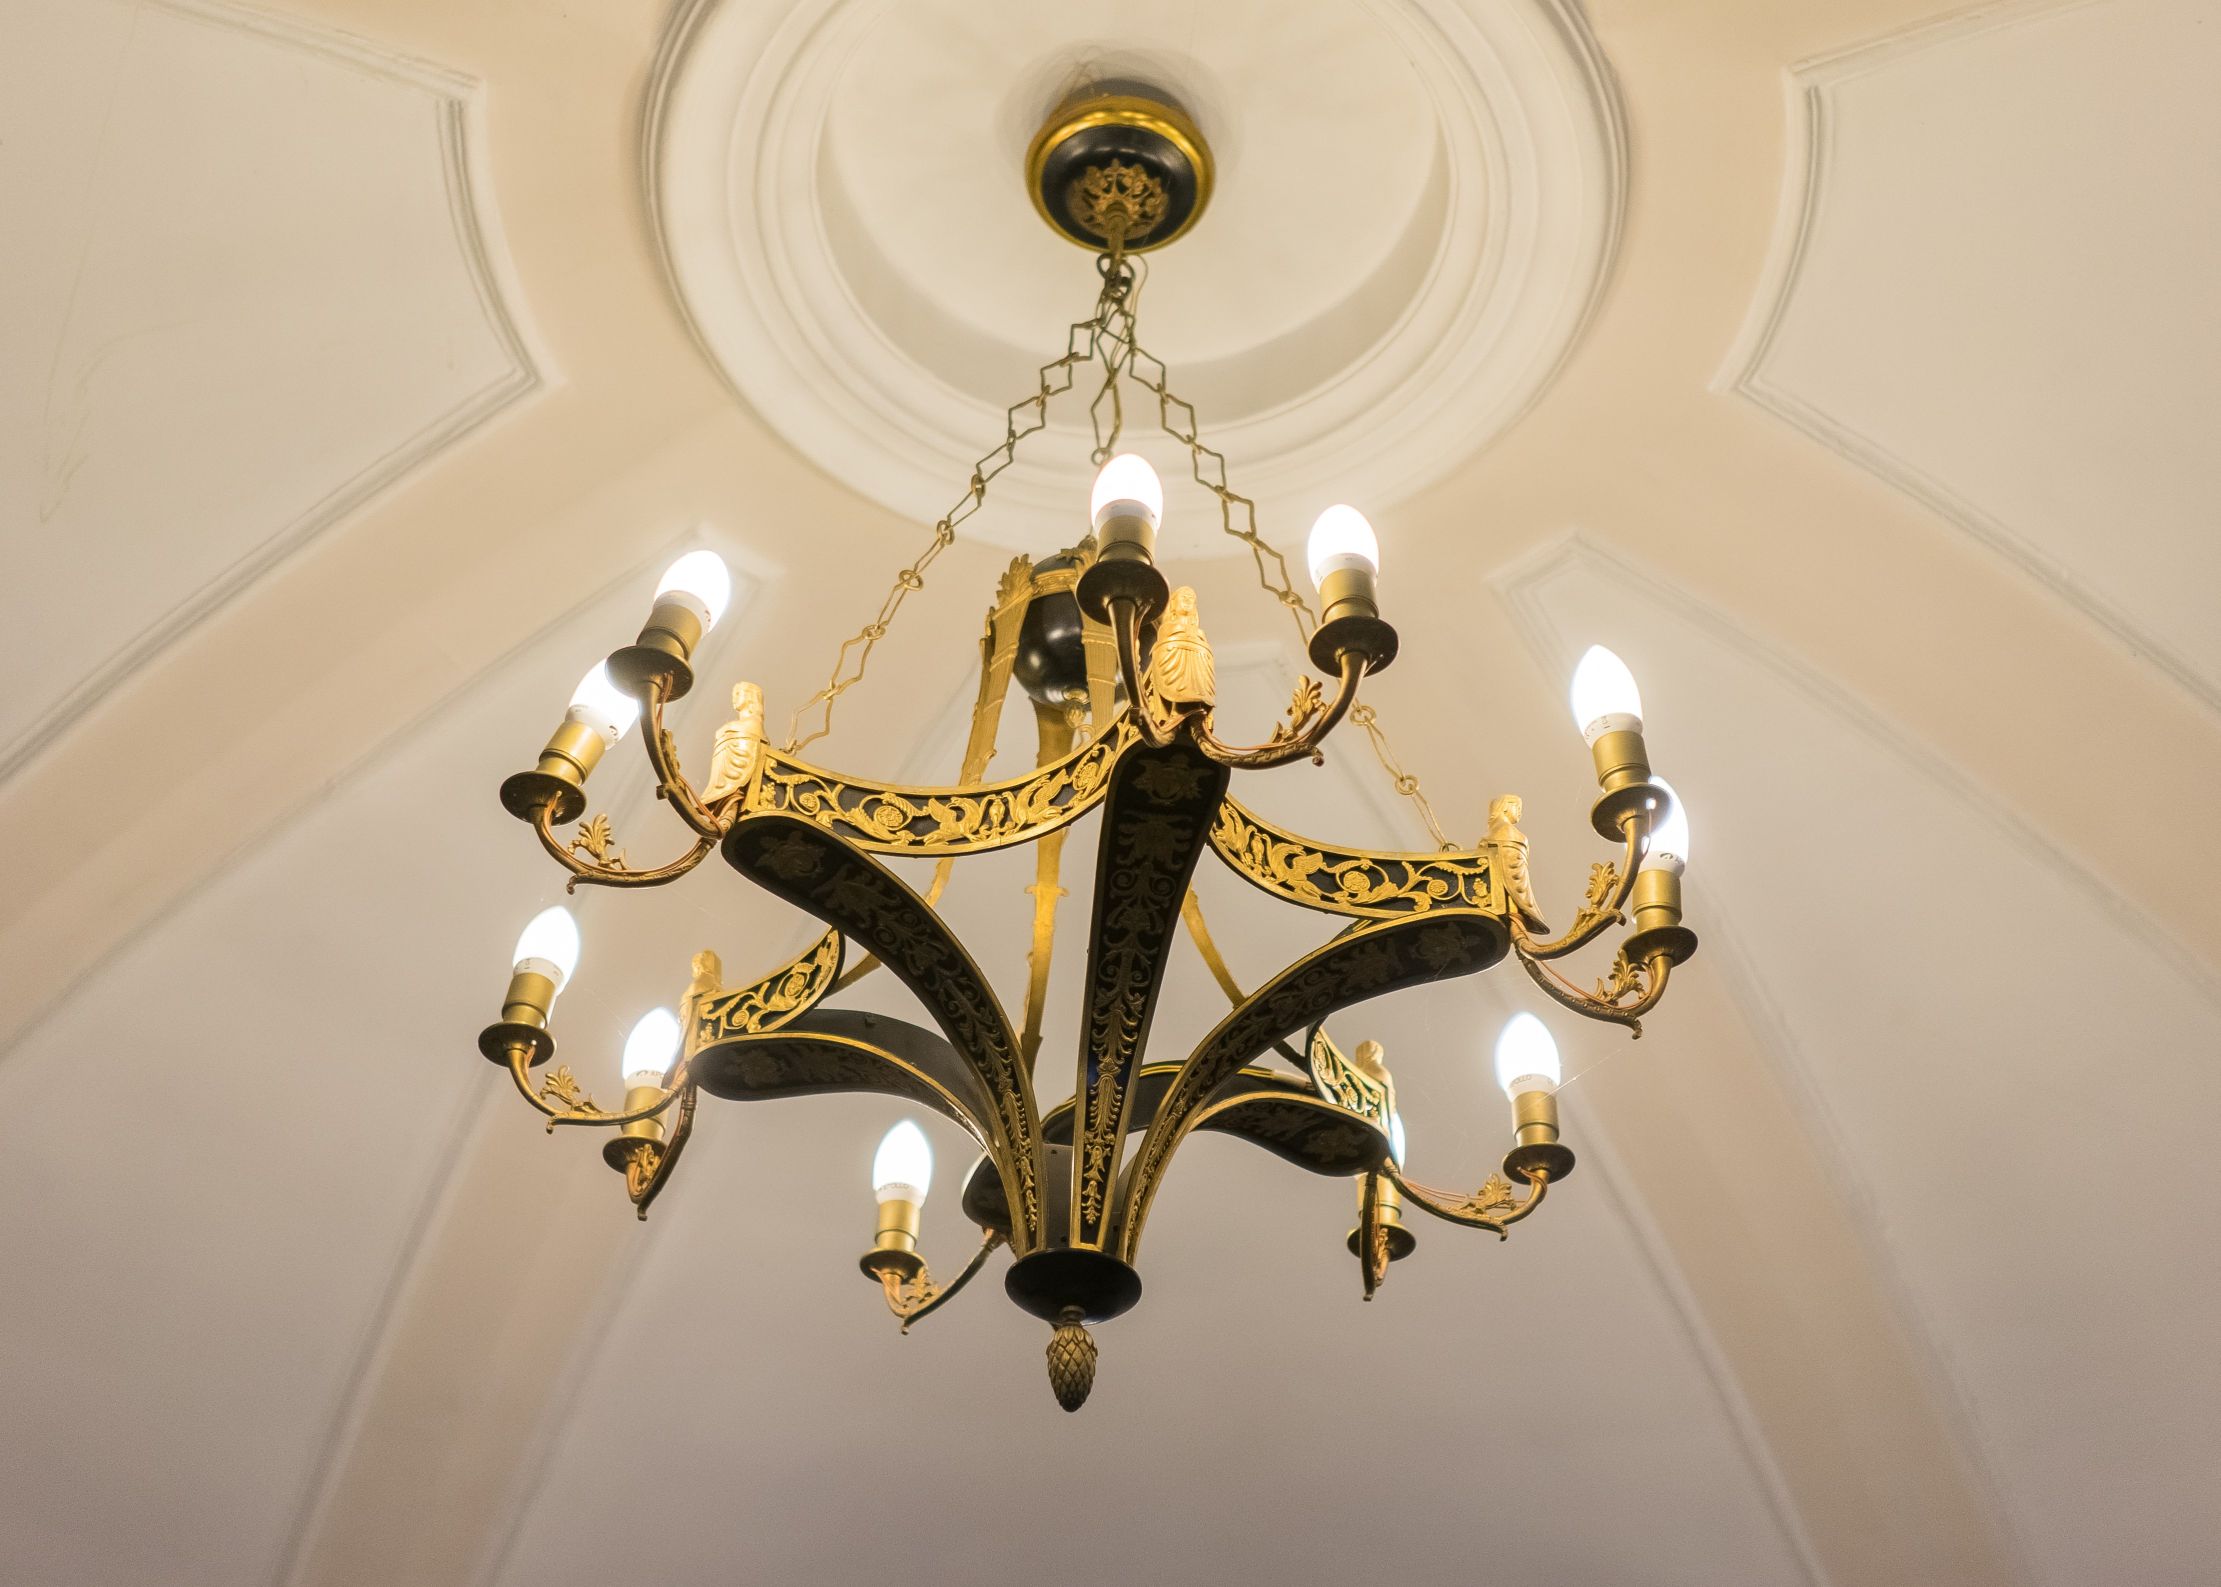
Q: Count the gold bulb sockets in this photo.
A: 11